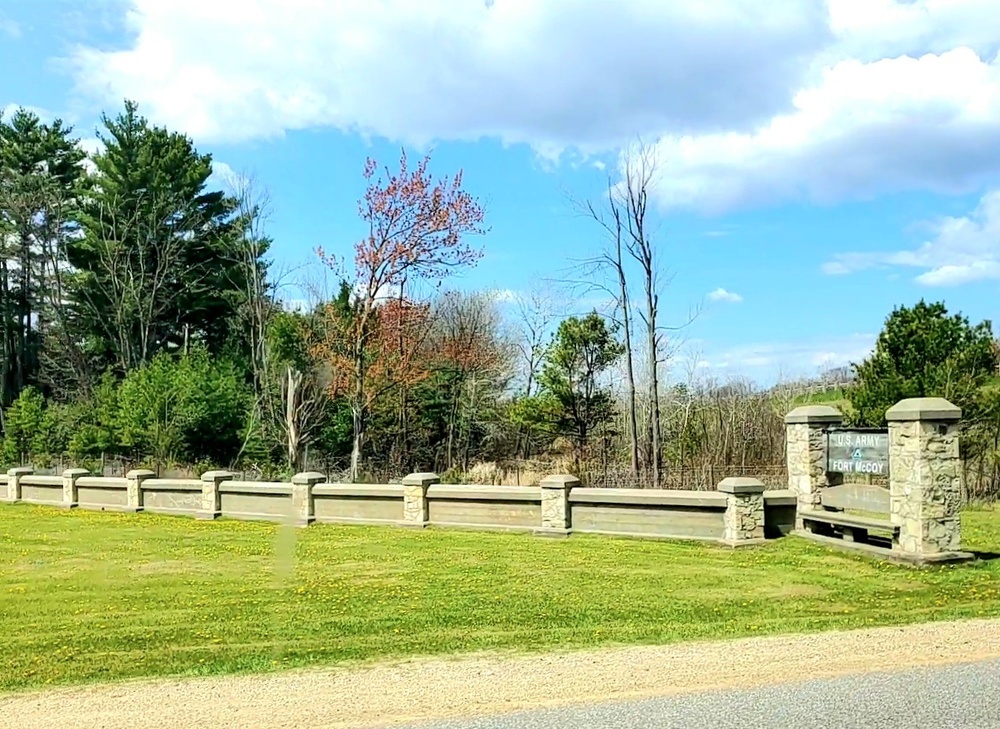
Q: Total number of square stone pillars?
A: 10